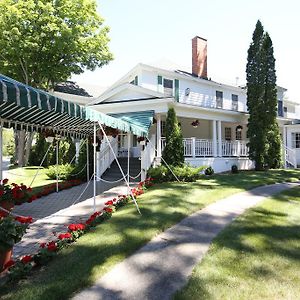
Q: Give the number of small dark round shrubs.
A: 2